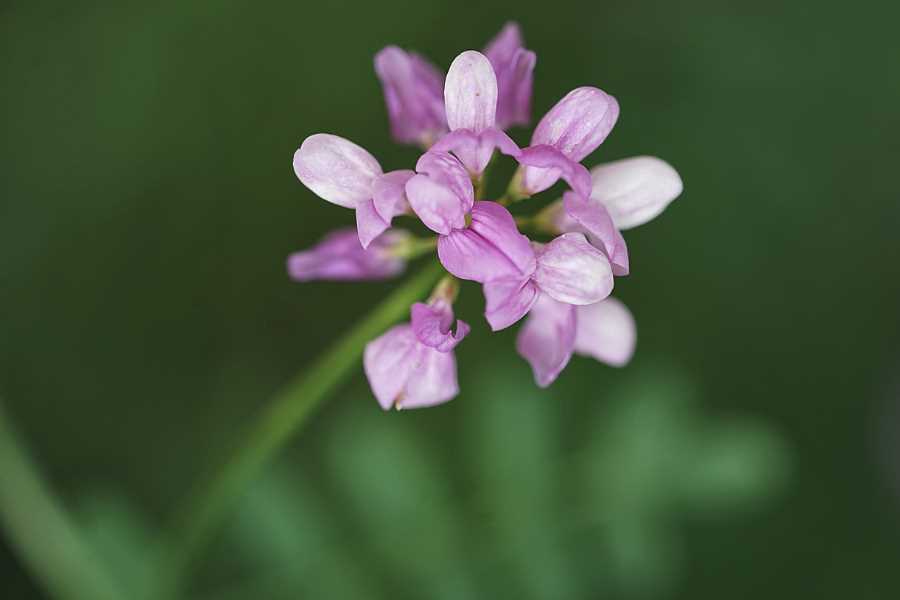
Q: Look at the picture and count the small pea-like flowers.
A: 11